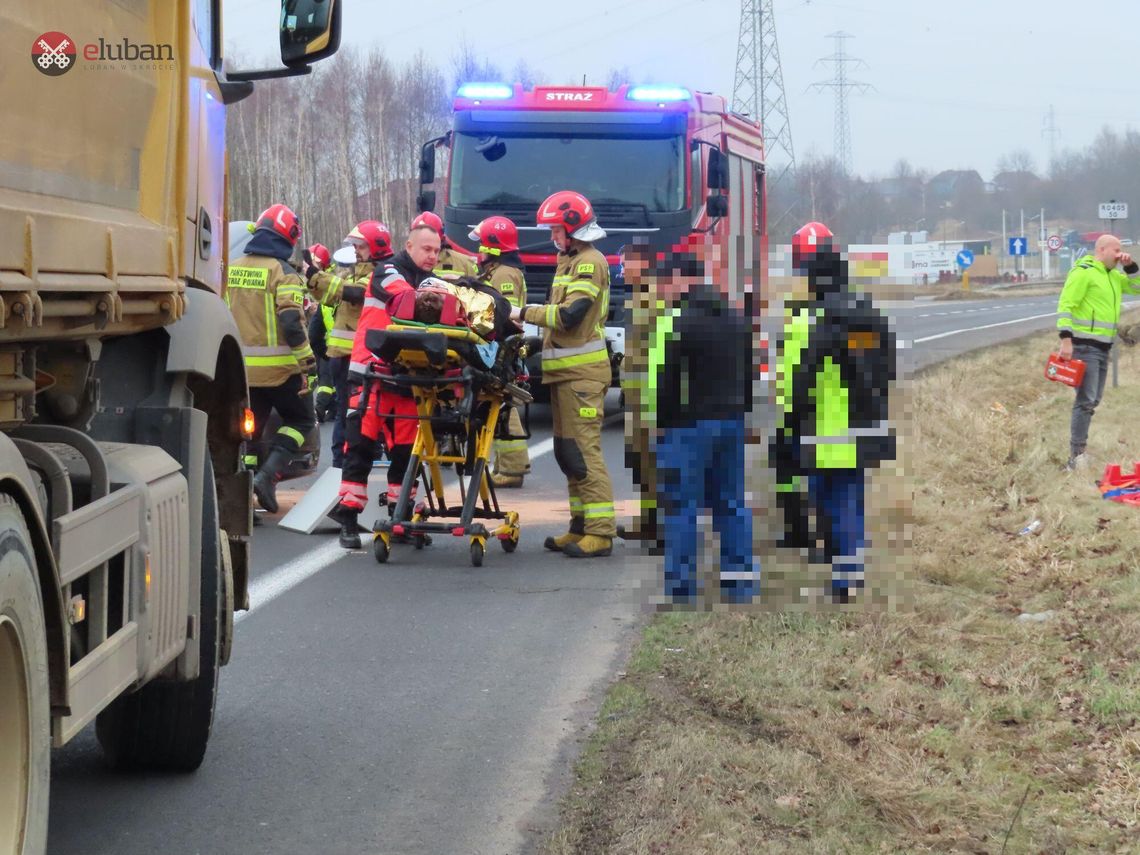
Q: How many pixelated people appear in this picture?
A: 4